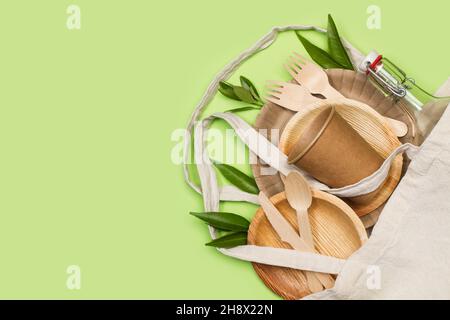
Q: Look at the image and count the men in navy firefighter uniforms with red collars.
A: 0